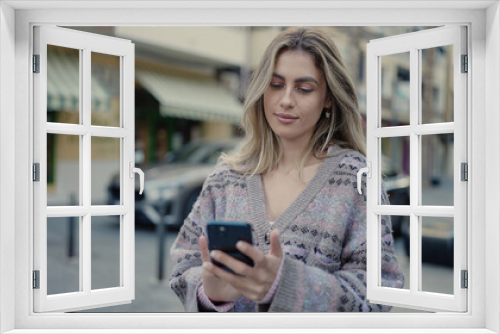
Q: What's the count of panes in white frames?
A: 12